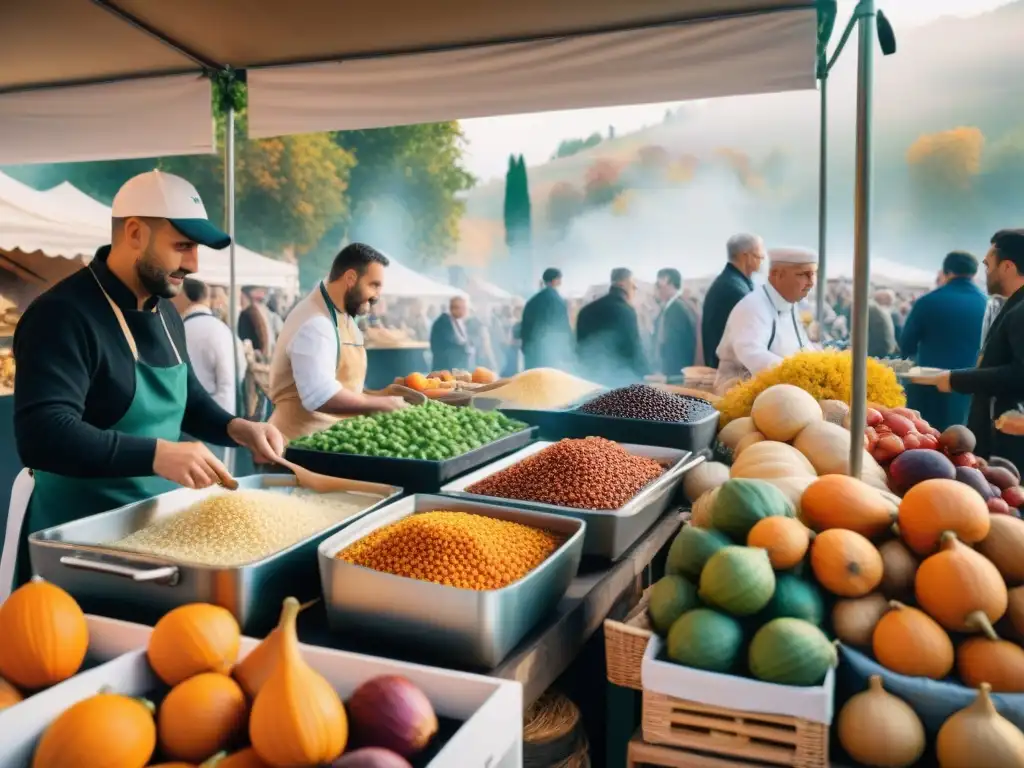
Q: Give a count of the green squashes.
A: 7